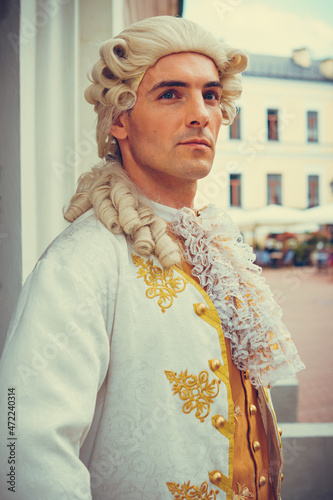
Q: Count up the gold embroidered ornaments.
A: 3